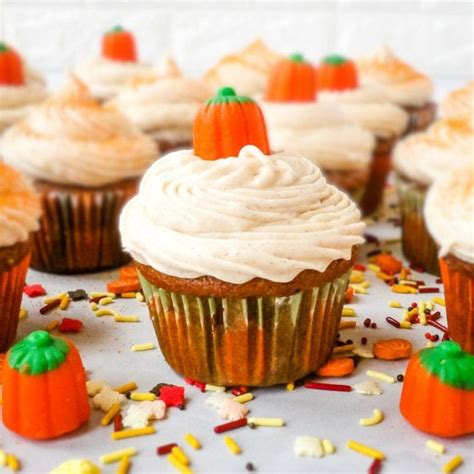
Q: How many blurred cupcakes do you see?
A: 12